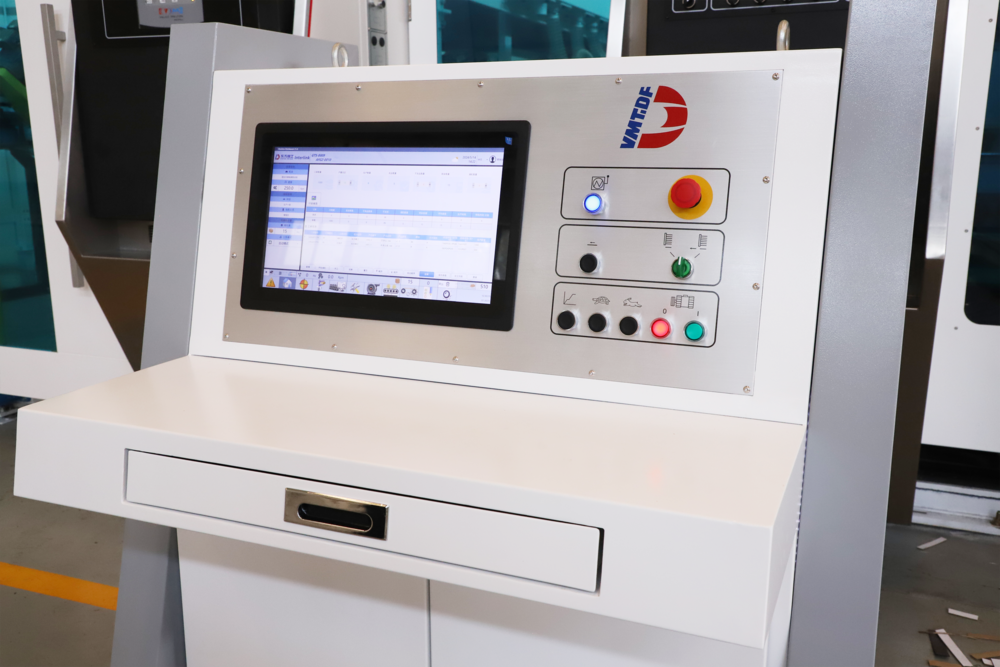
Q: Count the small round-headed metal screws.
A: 14